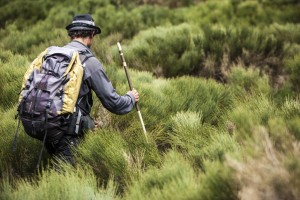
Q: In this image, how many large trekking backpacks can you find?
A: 1